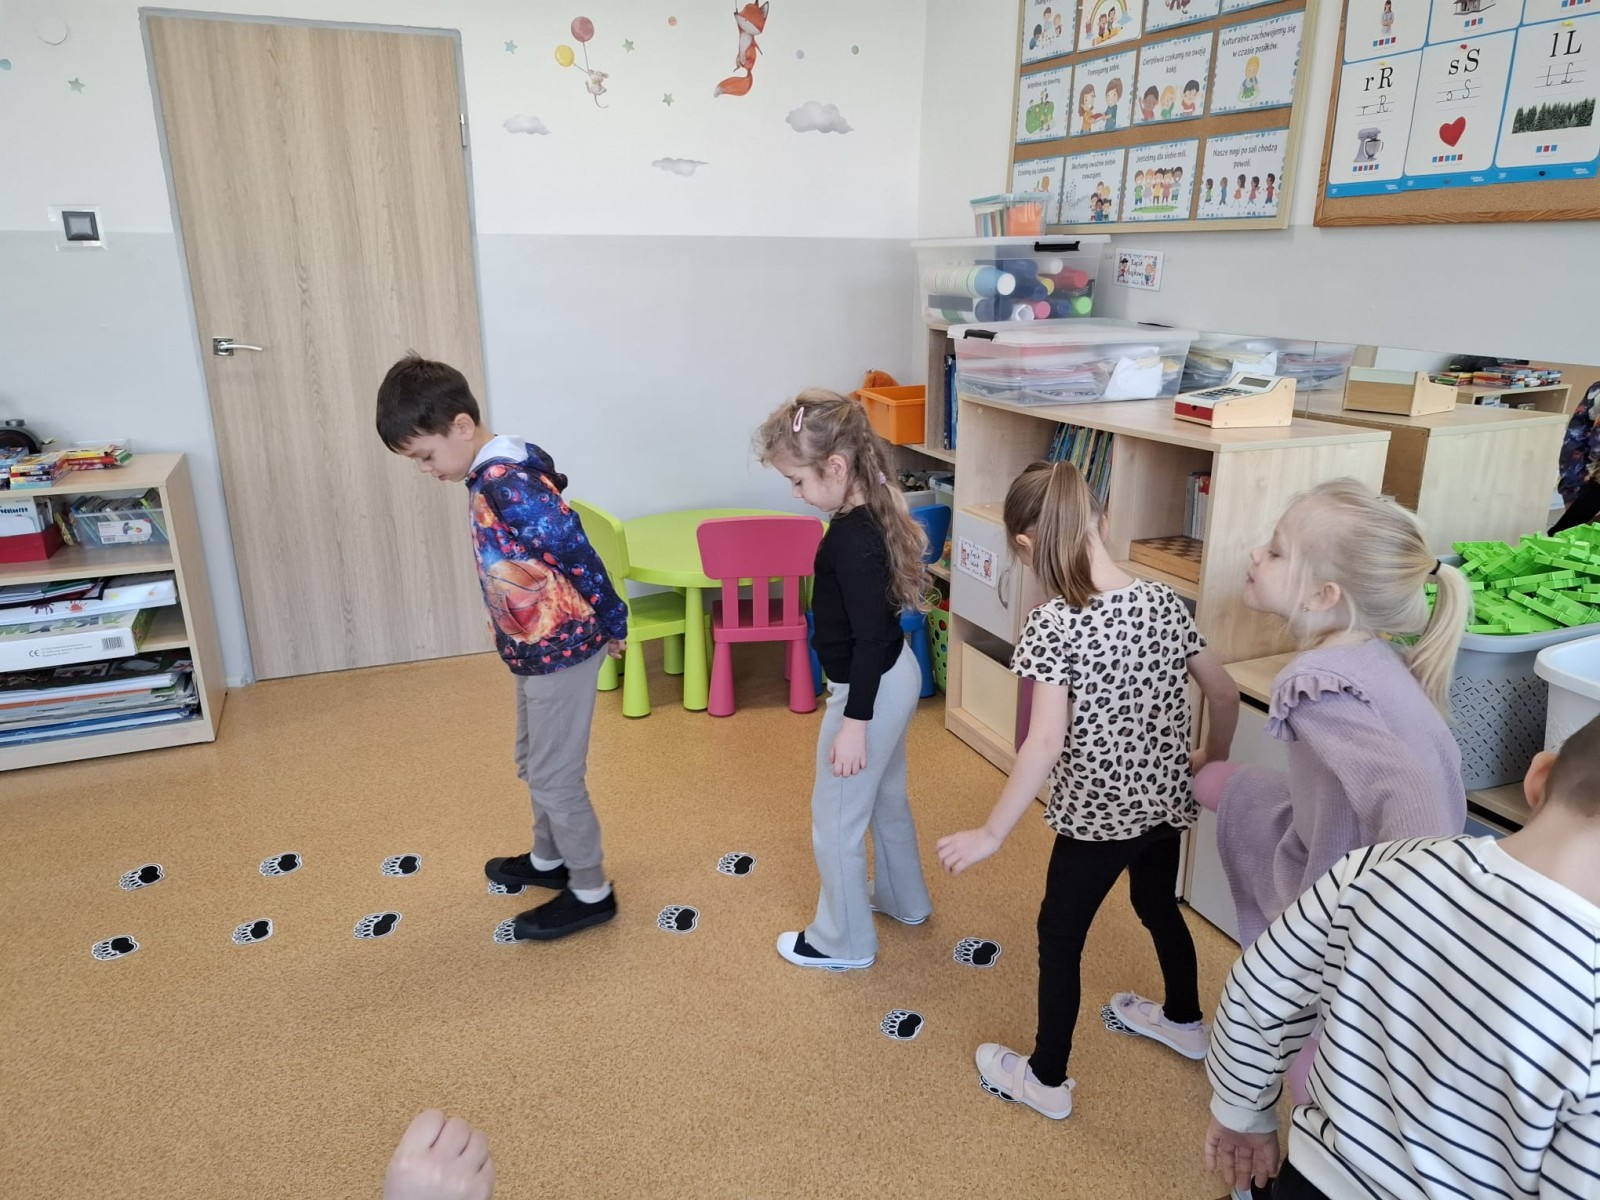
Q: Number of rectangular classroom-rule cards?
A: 12